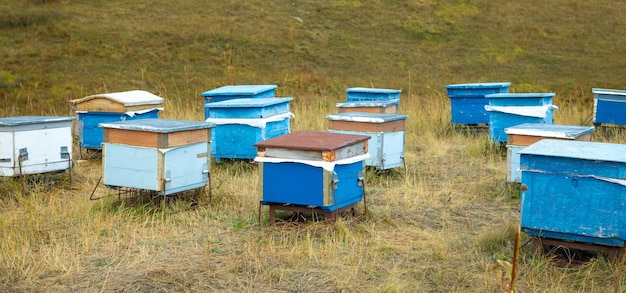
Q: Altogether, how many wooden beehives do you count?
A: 14